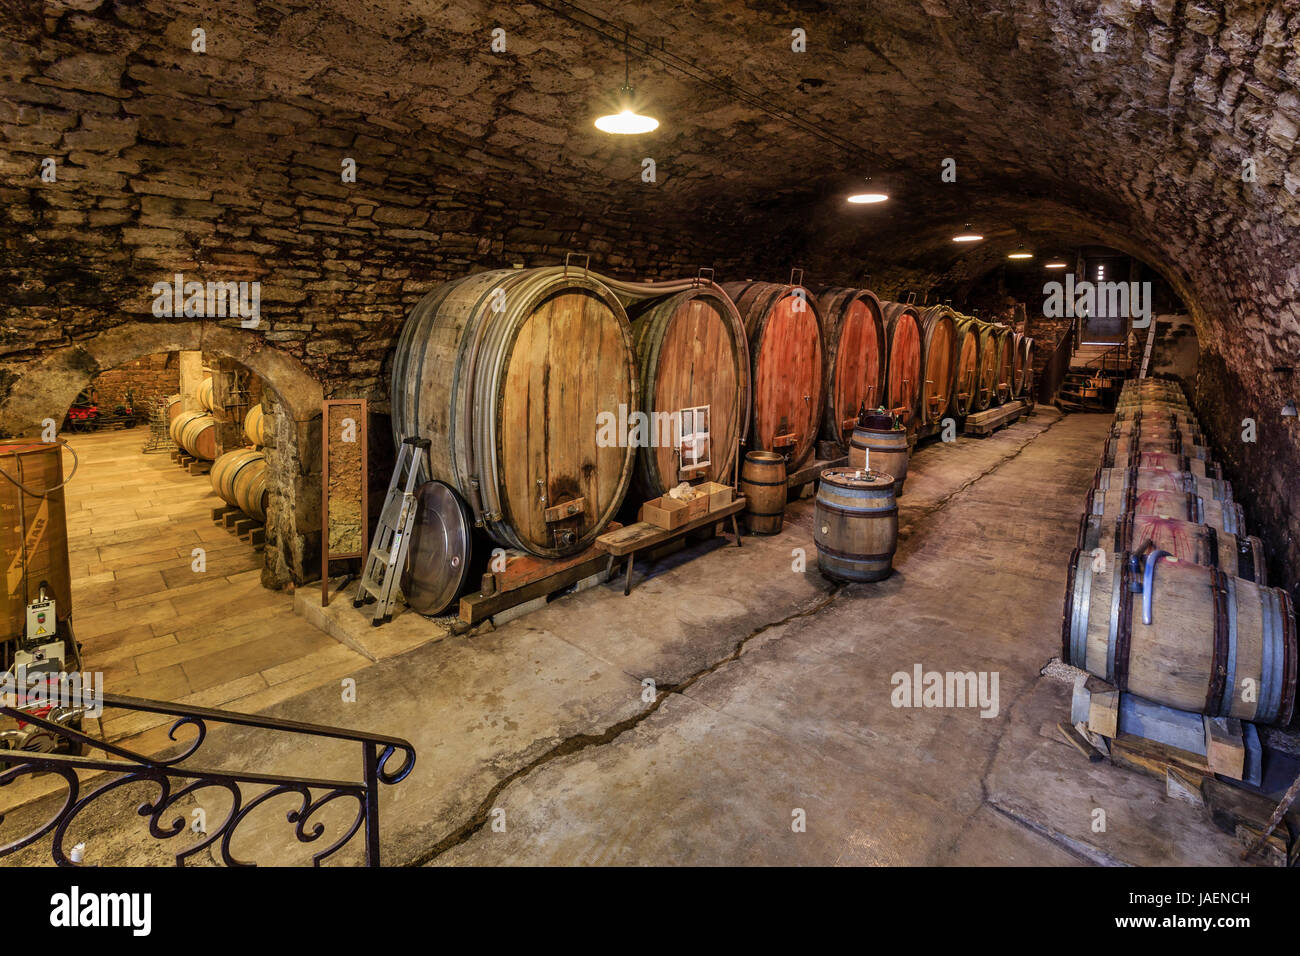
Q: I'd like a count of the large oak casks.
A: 11